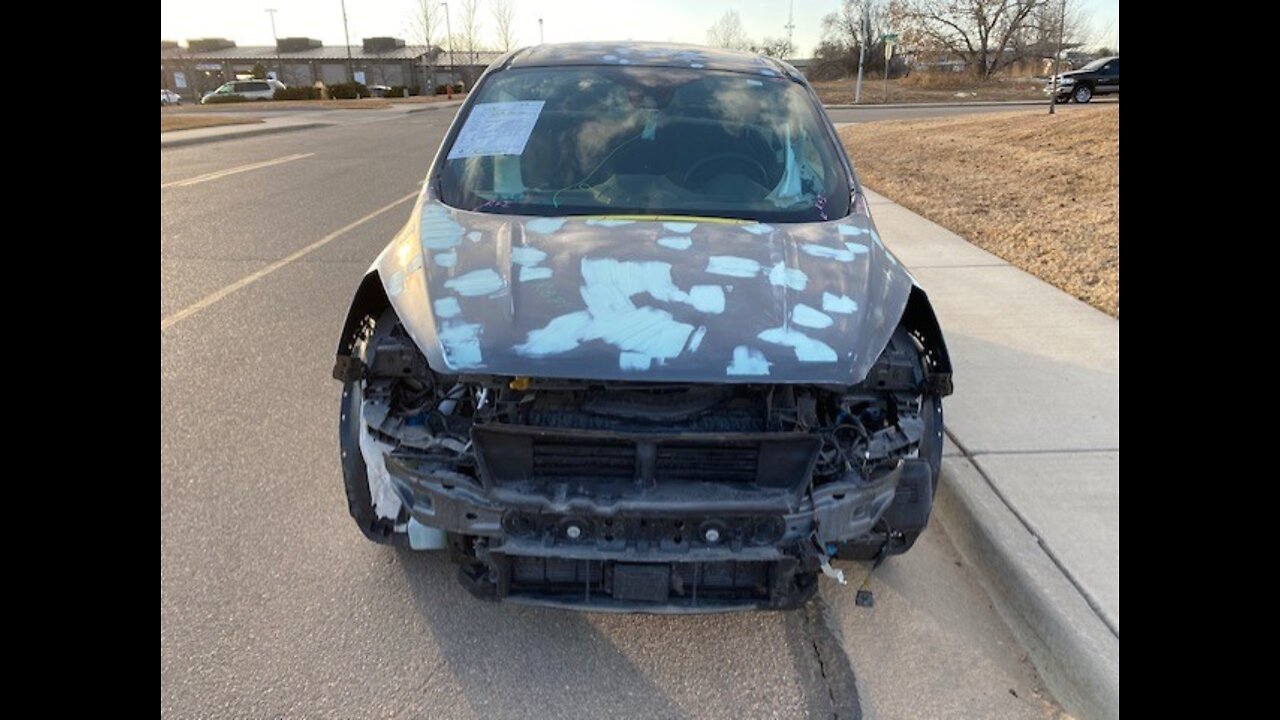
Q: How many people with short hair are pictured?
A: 0